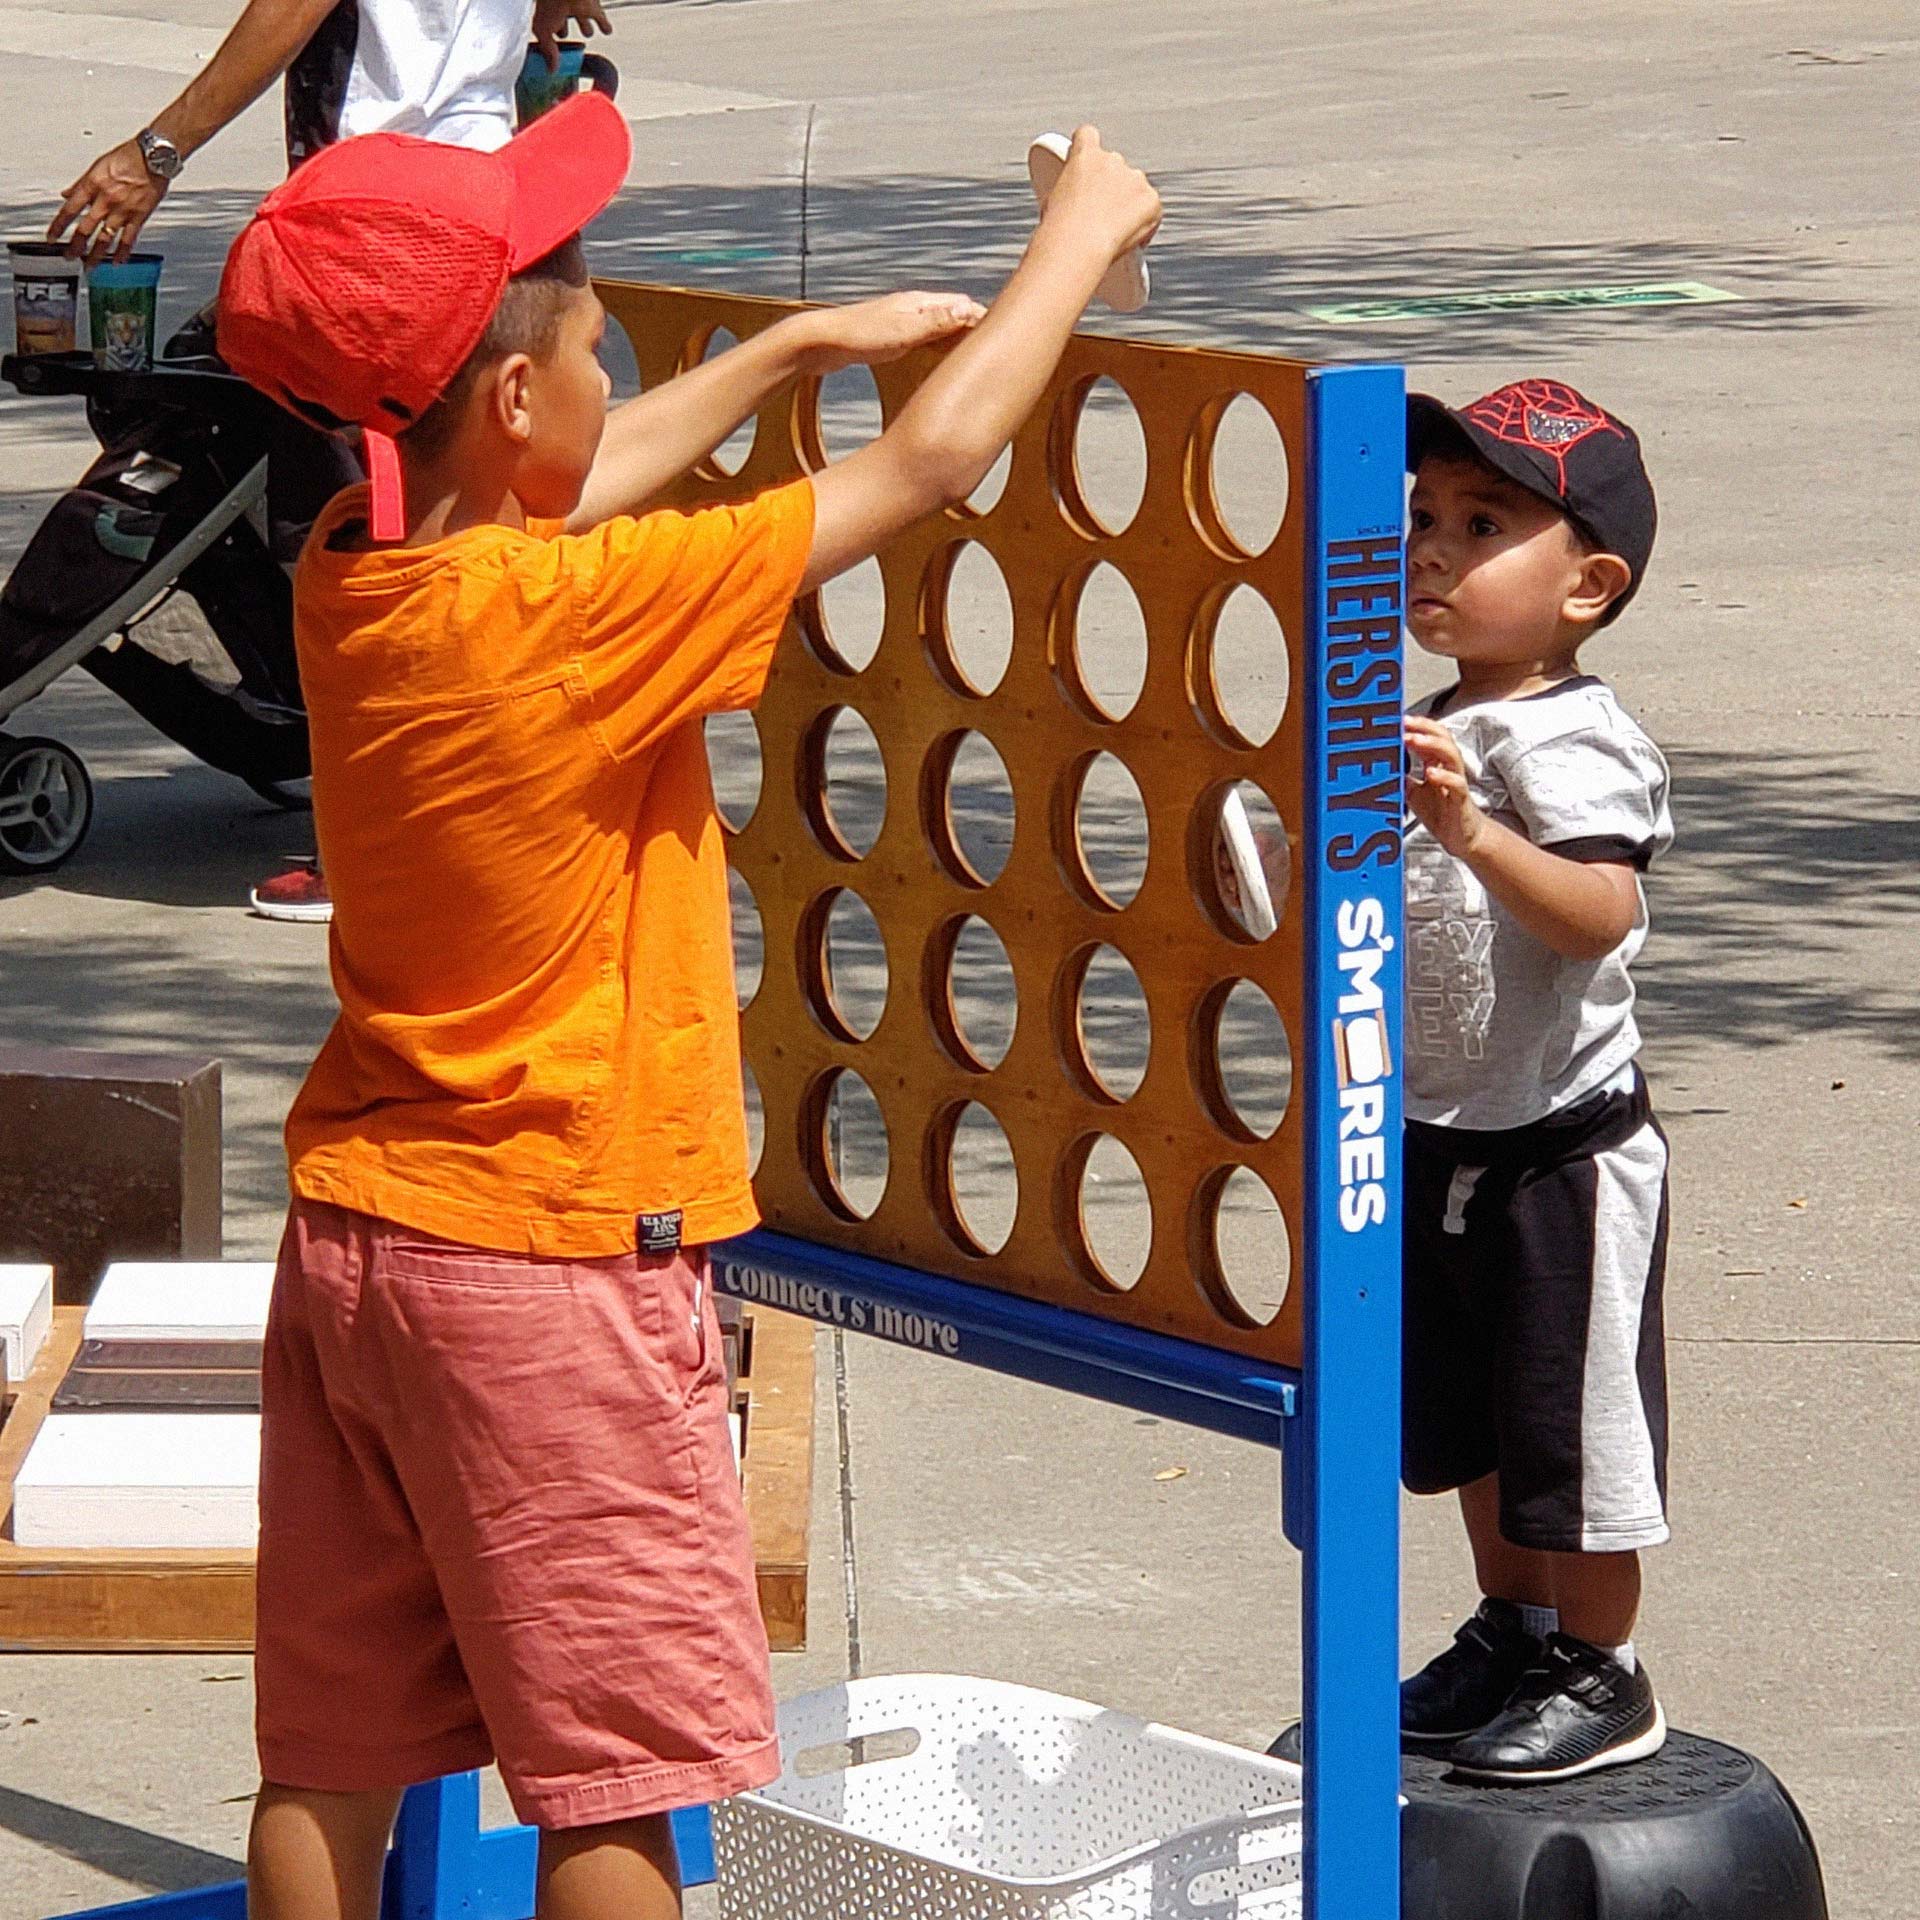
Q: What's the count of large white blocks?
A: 3